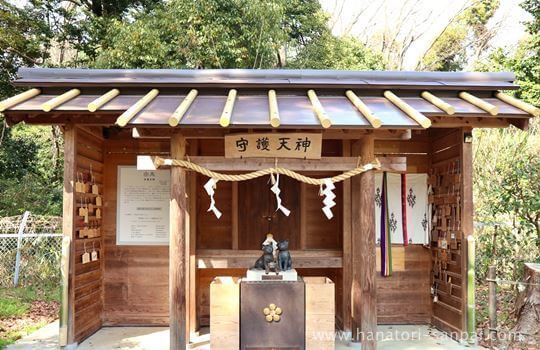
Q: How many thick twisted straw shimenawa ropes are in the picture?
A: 1